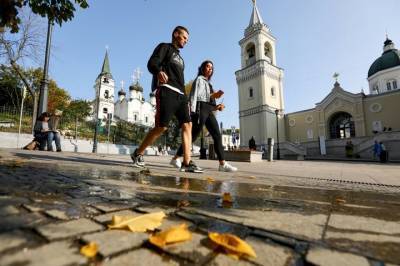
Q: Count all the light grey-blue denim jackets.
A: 1